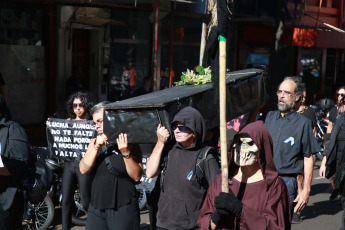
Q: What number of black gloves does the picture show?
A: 2